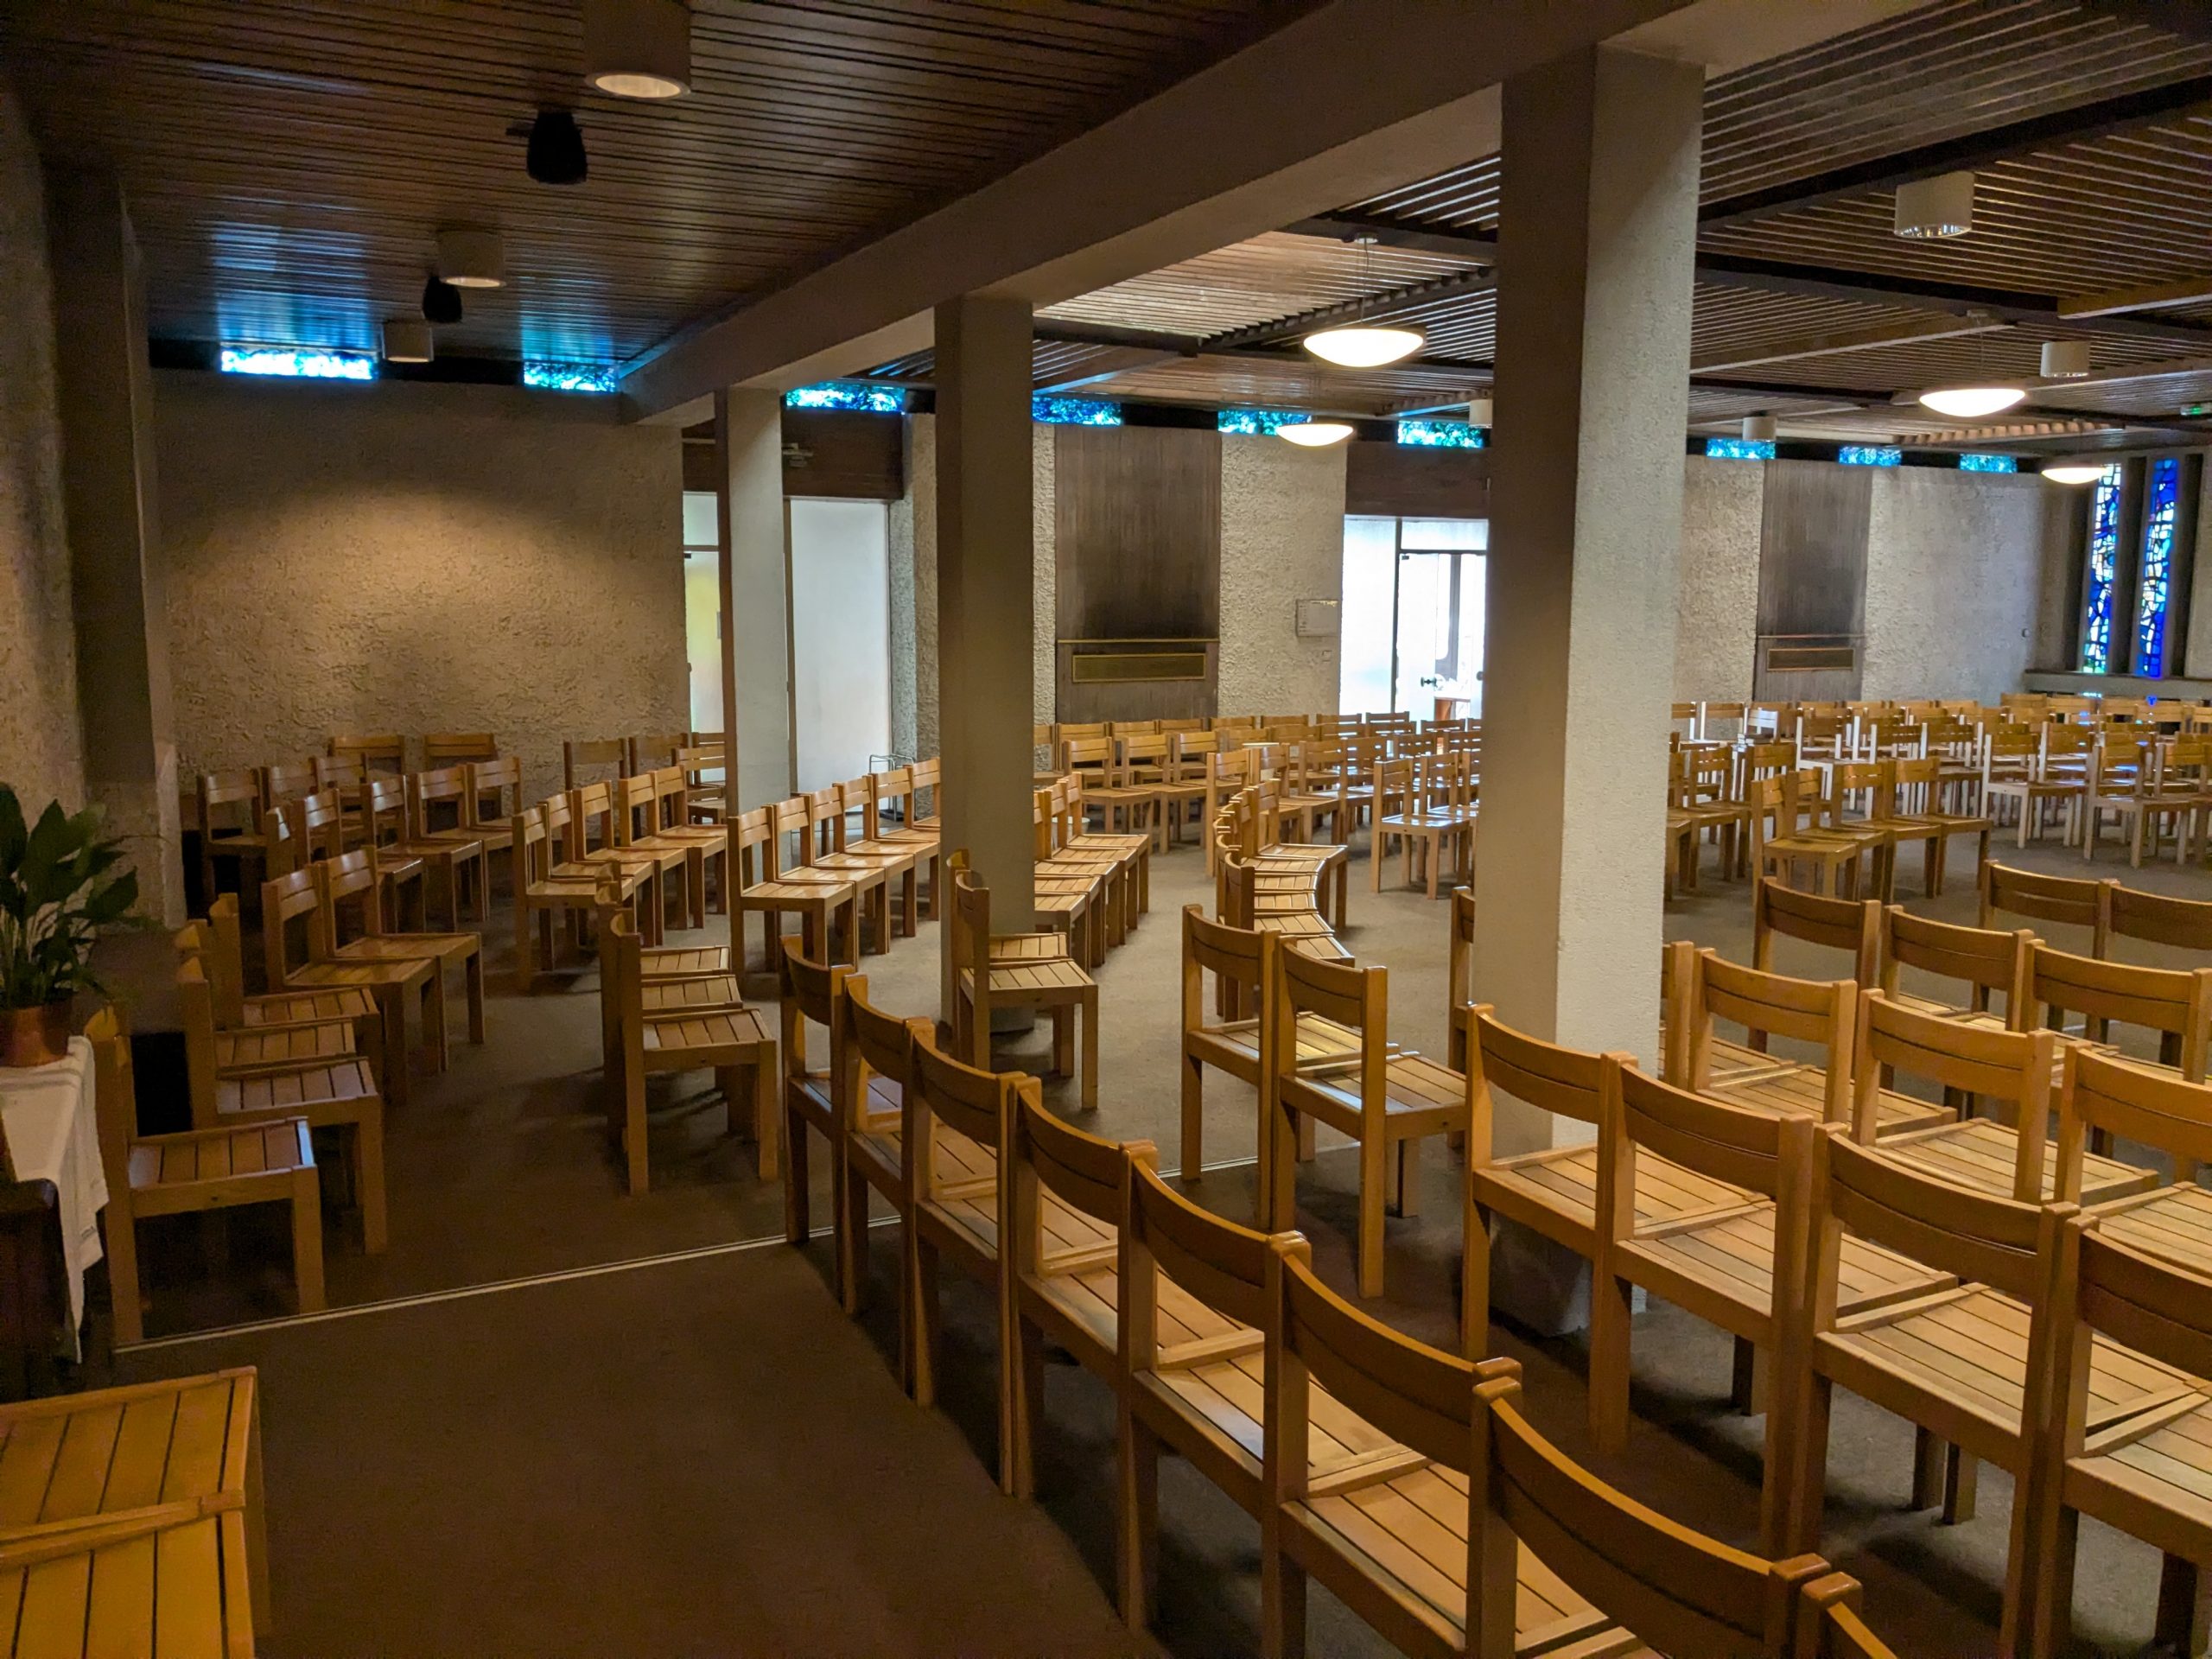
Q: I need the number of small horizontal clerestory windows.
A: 9